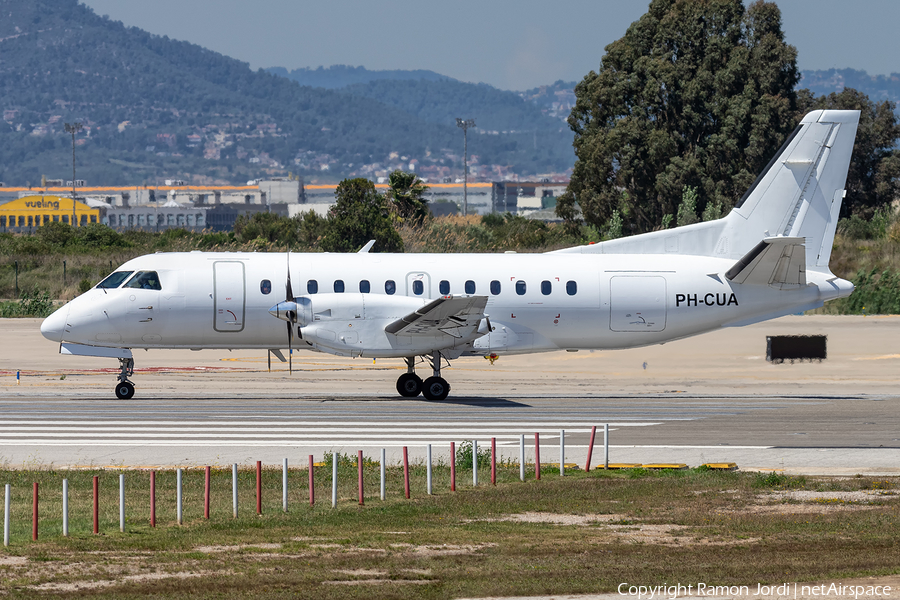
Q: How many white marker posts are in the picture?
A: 13